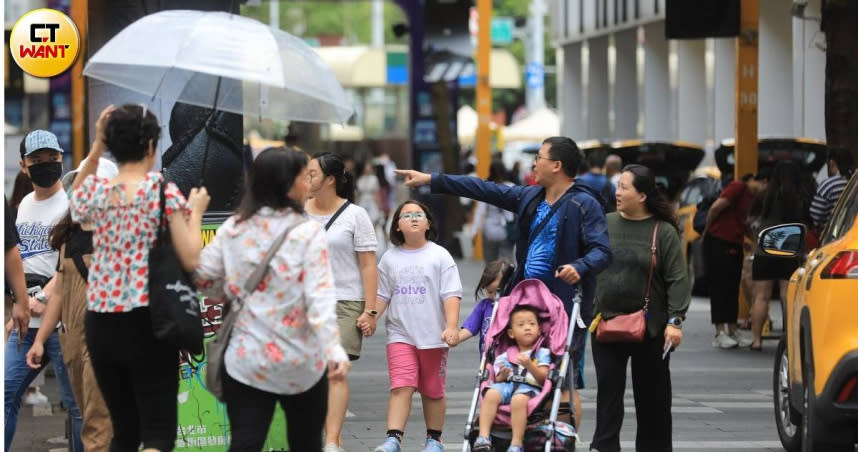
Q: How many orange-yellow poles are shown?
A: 3